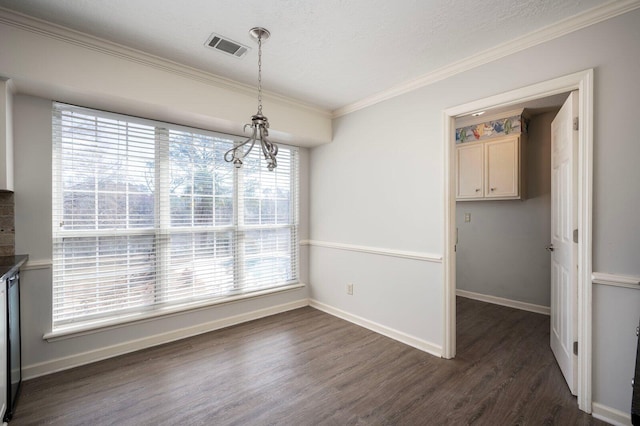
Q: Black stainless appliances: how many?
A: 1